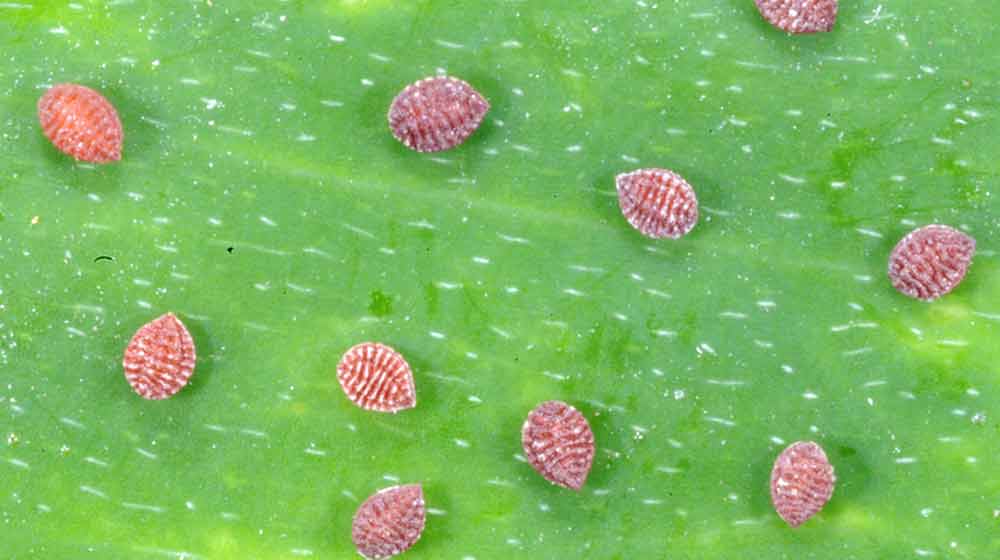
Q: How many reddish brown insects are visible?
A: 10